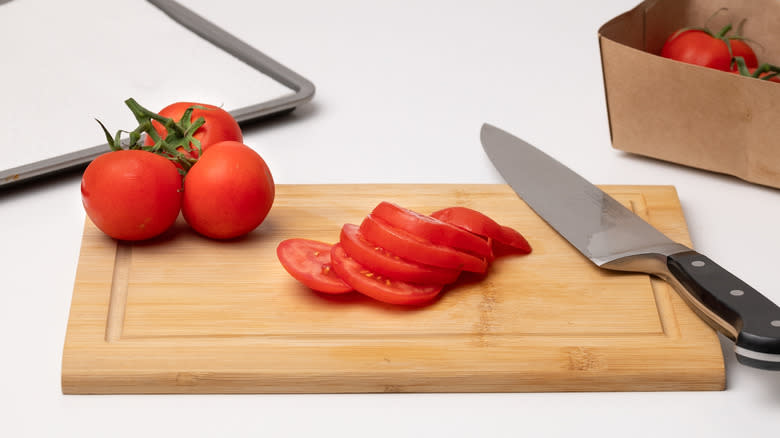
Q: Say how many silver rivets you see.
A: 3